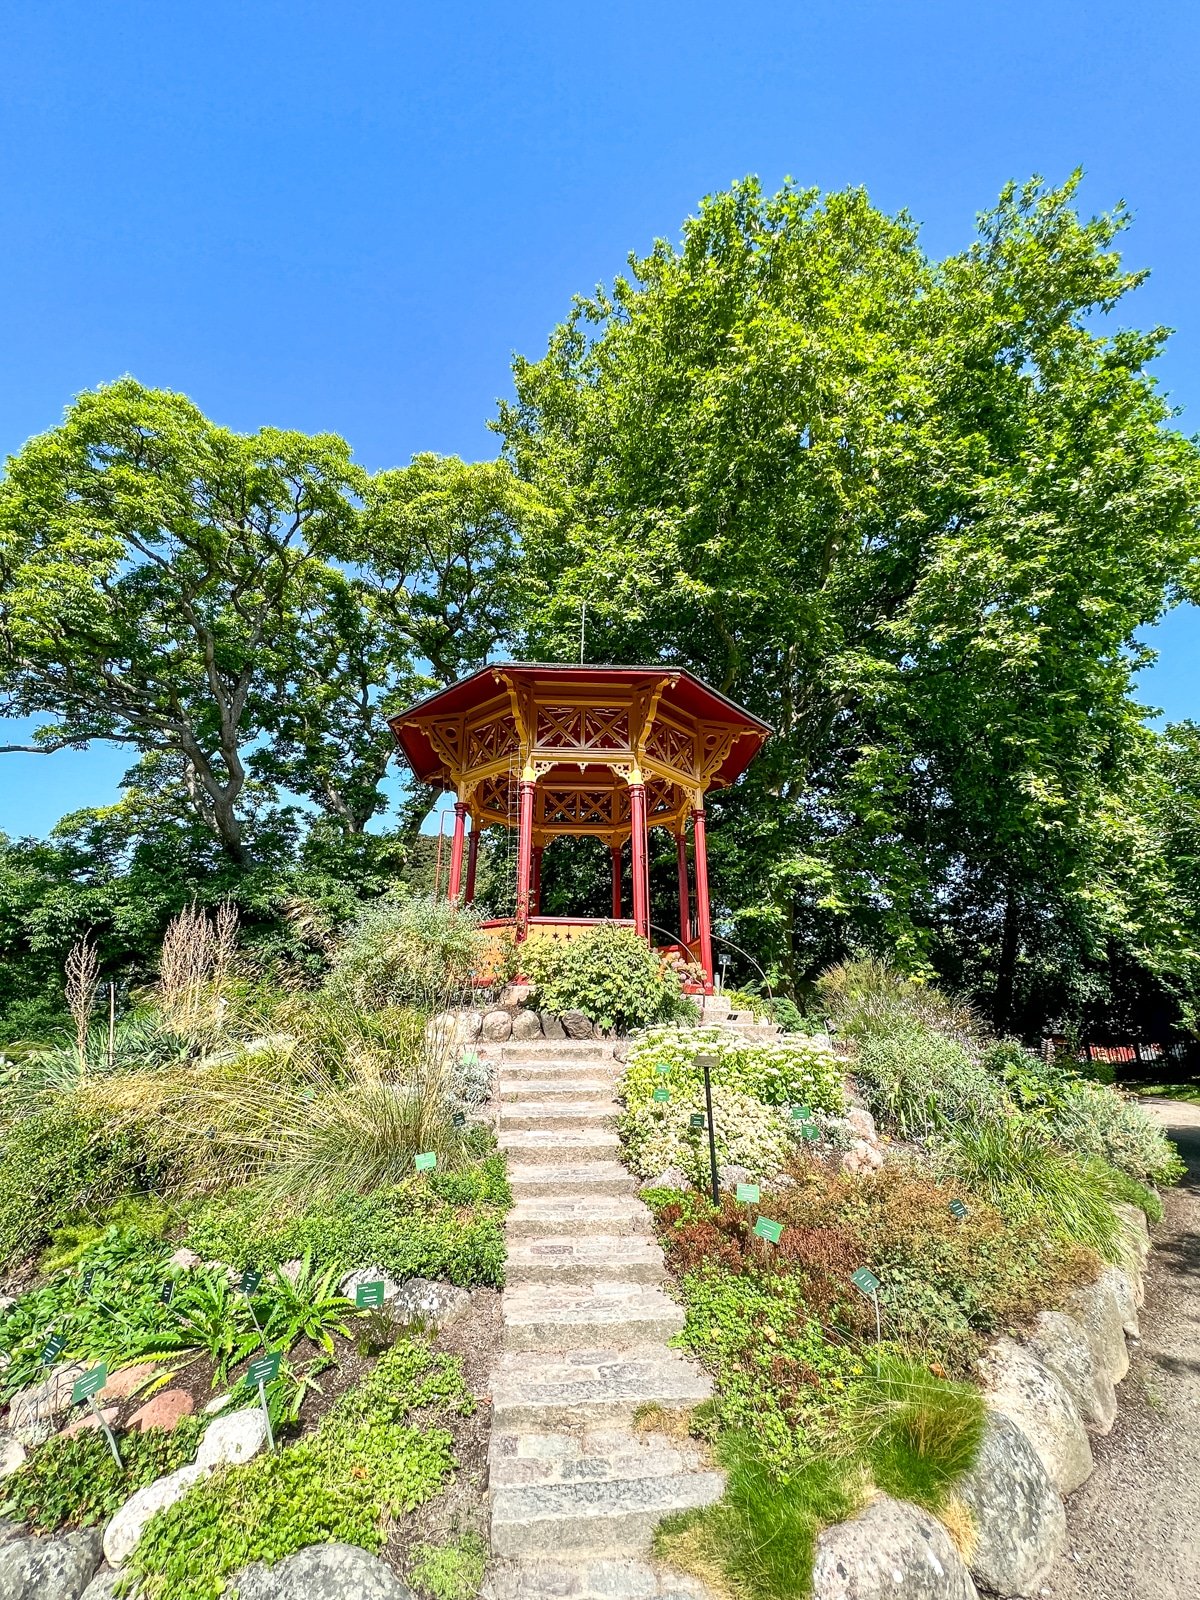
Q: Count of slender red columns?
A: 8